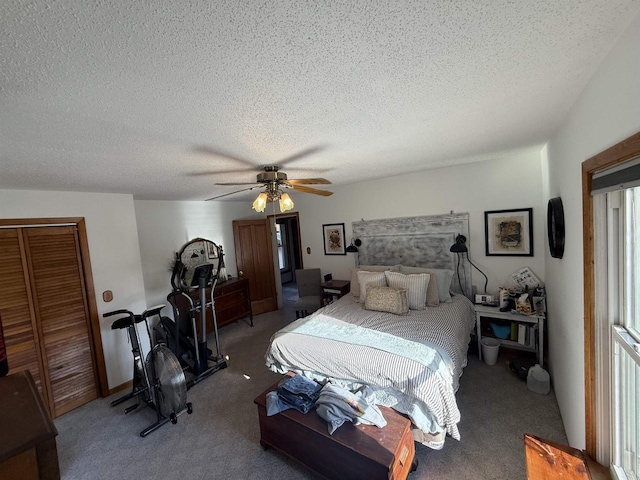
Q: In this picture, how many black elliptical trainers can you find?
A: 1